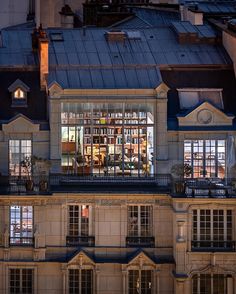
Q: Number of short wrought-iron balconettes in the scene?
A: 4